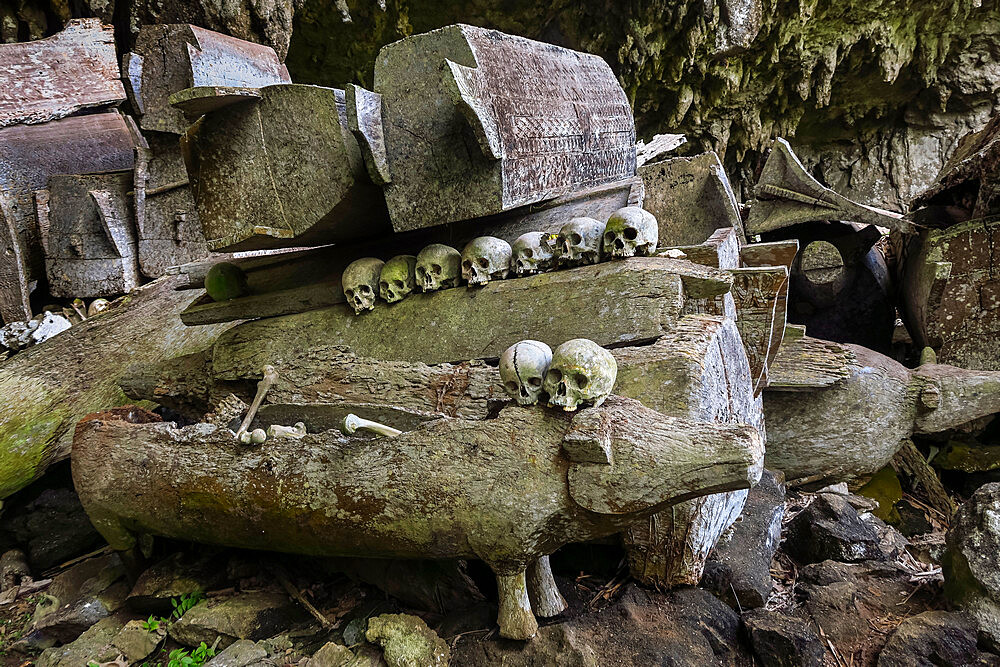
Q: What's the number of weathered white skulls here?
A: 9